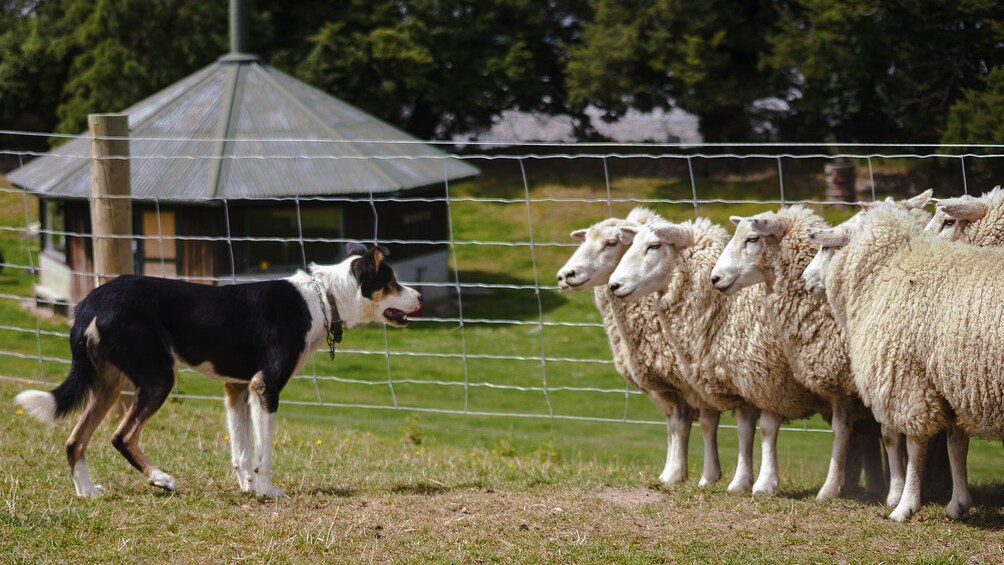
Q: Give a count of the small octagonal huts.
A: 1